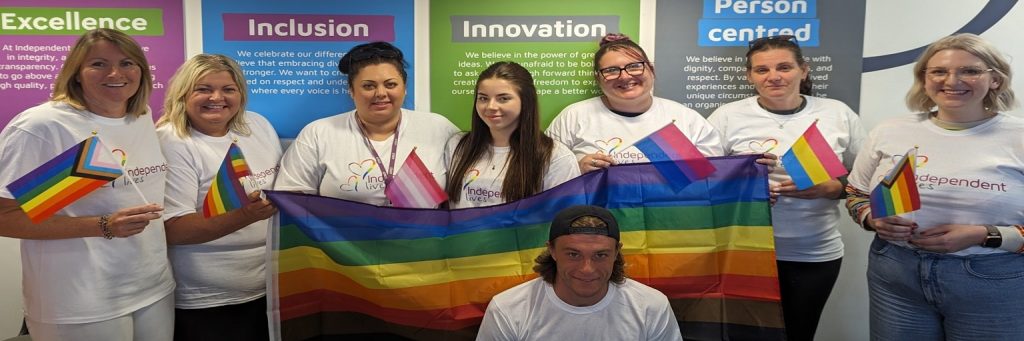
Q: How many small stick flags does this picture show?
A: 6